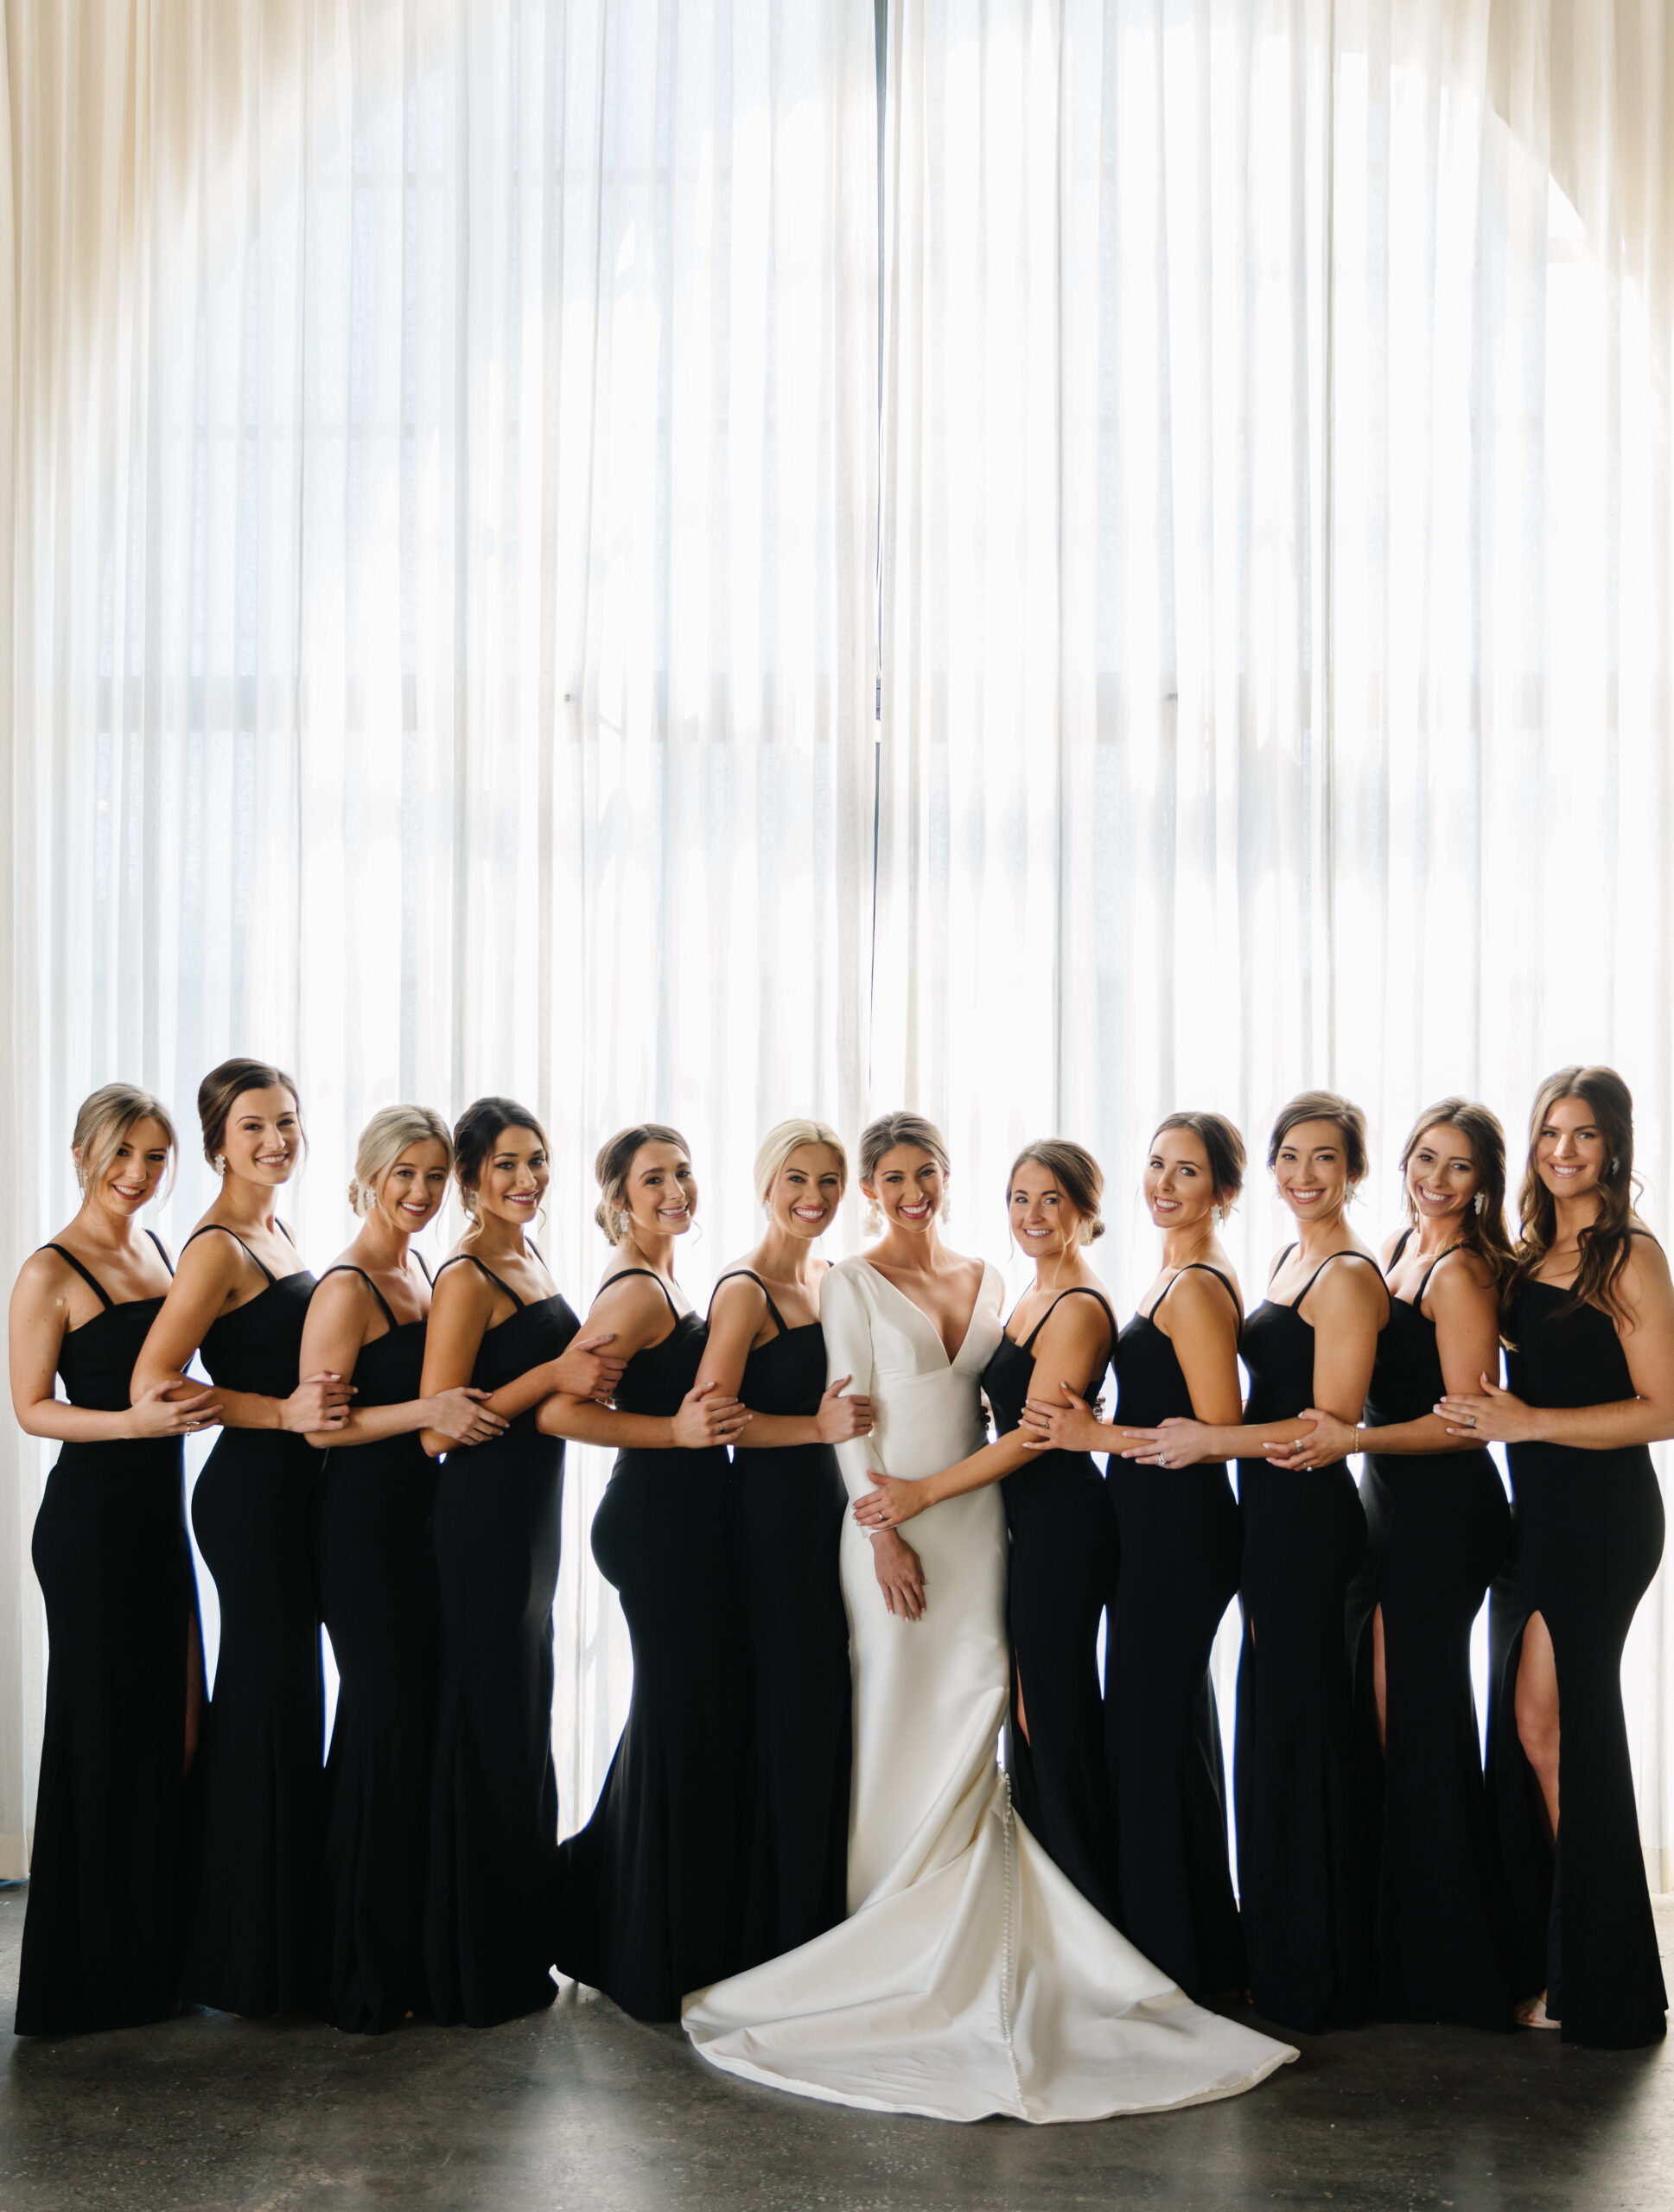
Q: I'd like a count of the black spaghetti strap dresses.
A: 11